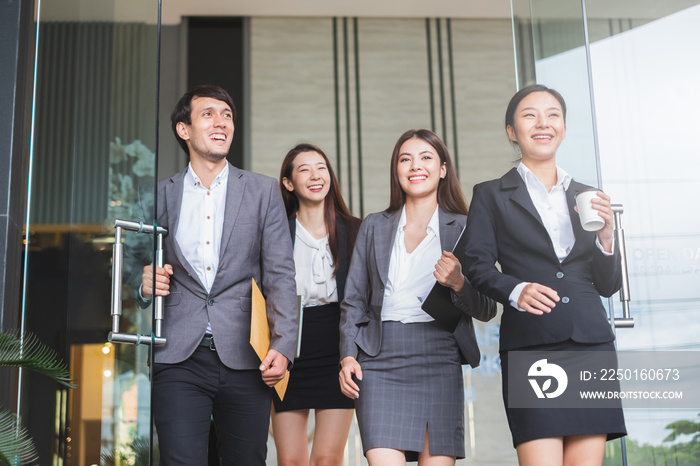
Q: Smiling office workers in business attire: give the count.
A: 4